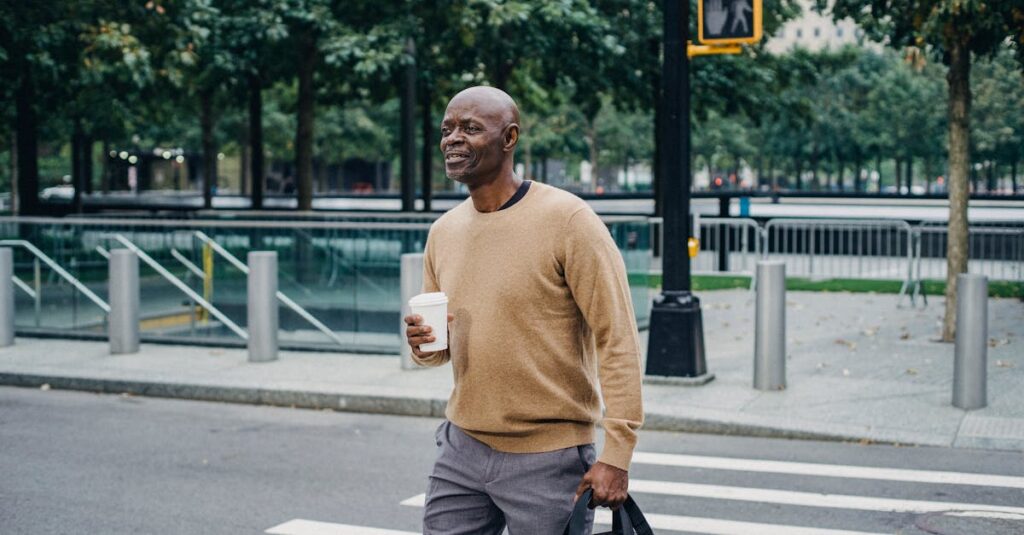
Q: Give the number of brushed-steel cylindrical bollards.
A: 6